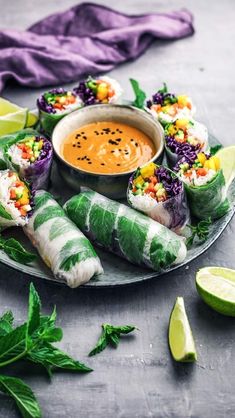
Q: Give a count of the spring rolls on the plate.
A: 10